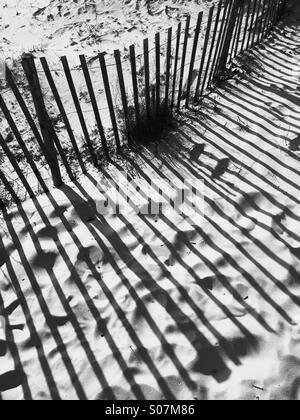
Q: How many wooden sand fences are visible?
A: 1